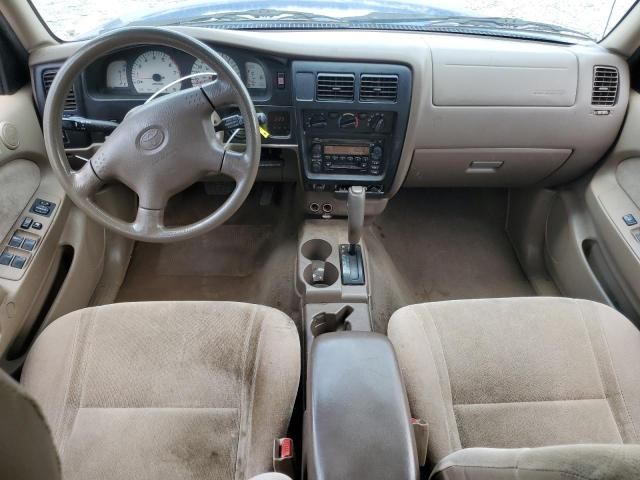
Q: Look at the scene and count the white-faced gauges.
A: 4